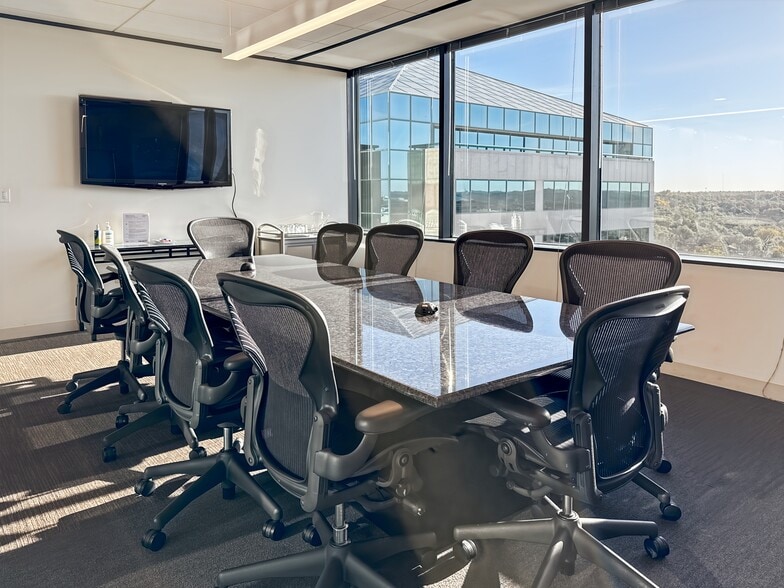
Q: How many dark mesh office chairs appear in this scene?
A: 10